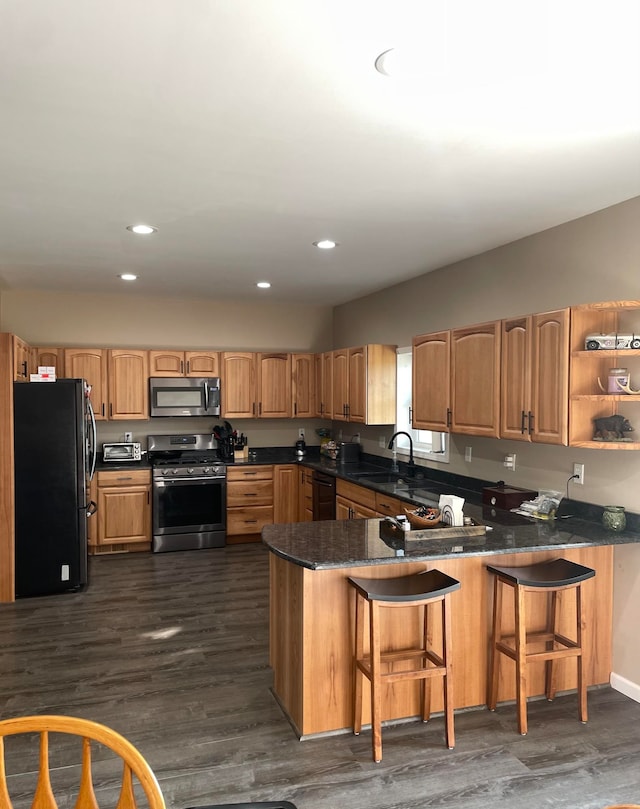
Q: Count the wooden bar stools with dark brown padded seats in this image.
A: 2